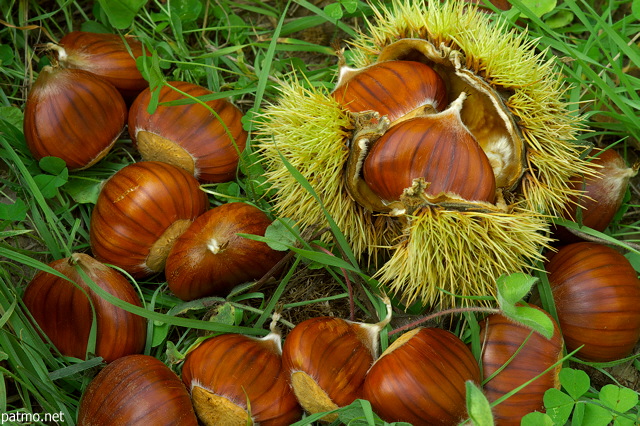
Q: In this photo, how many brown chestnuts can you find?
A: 15